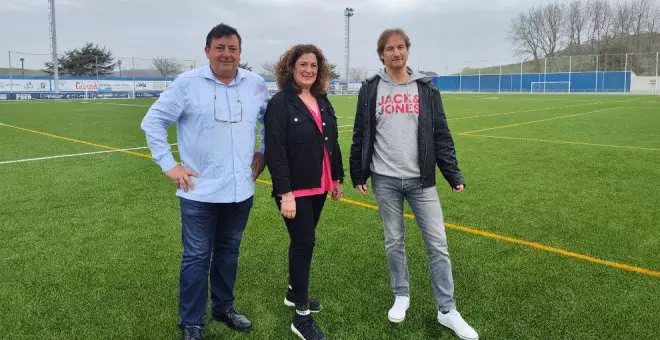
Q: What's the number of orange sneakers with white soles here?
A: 0